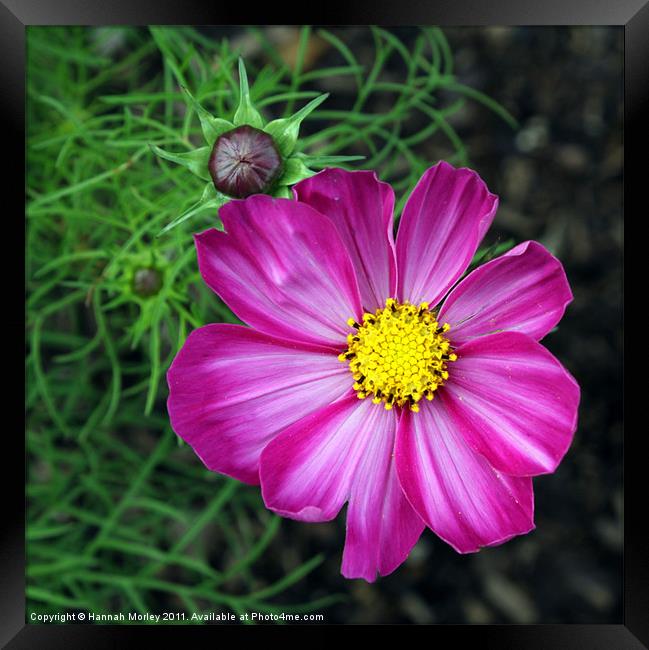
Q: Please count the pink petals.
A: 8